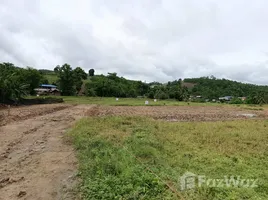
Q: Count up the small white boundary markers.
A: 3